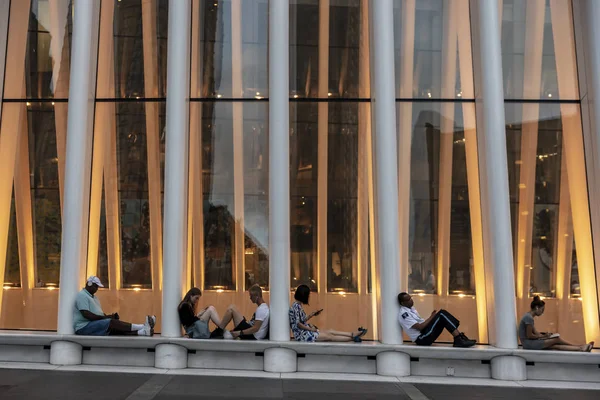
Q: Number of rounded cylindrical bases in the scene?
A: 5